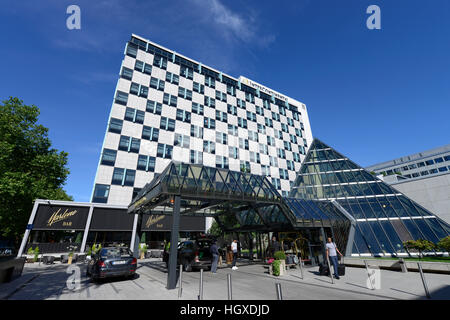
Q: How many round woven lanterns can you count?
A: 0